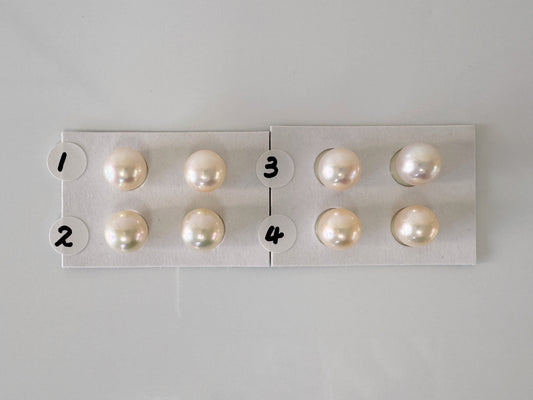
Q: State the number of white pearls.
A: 8